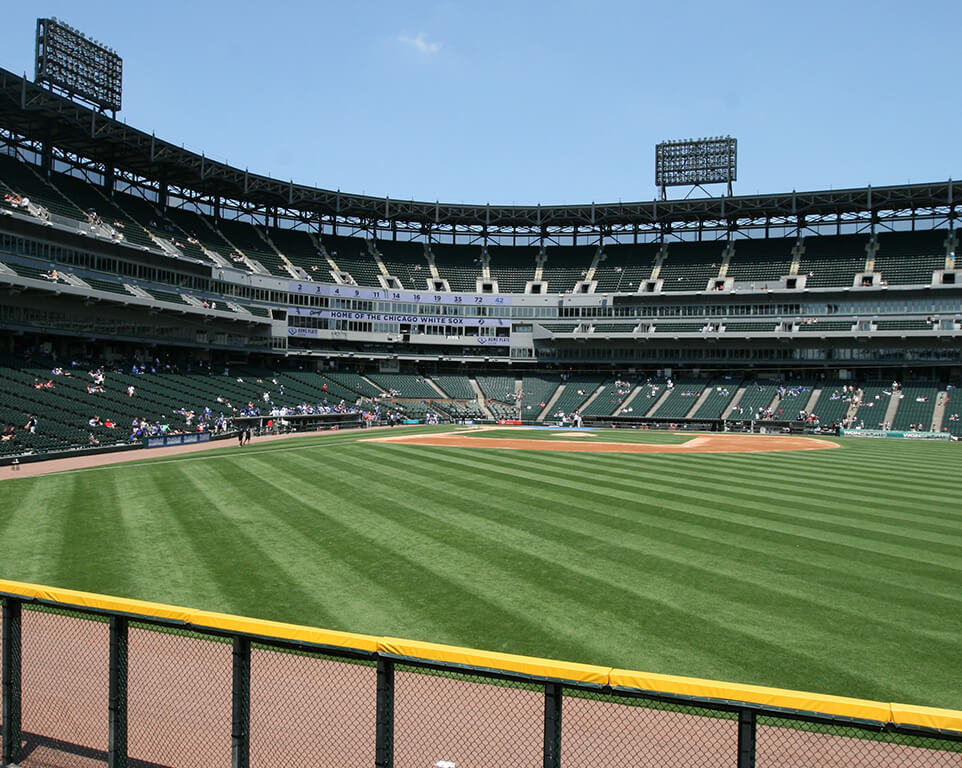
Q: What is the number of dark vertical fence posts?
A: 6